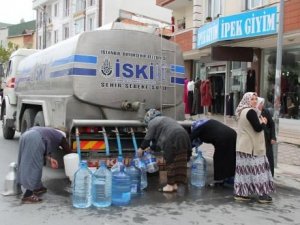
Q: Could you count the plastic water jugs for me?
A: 7